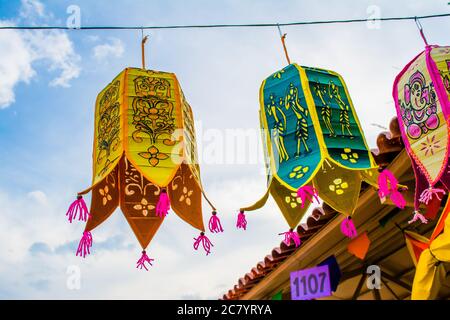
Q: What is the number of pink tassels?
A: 14